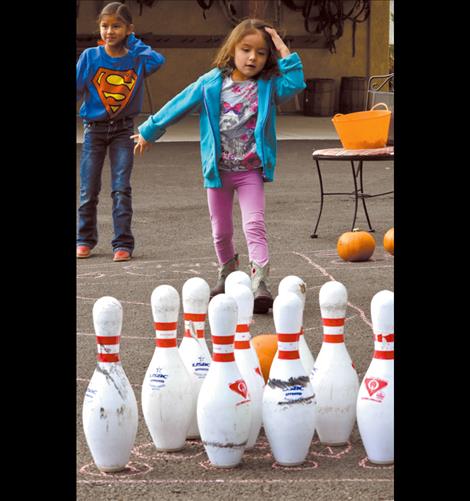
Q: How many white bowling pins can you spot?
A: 10